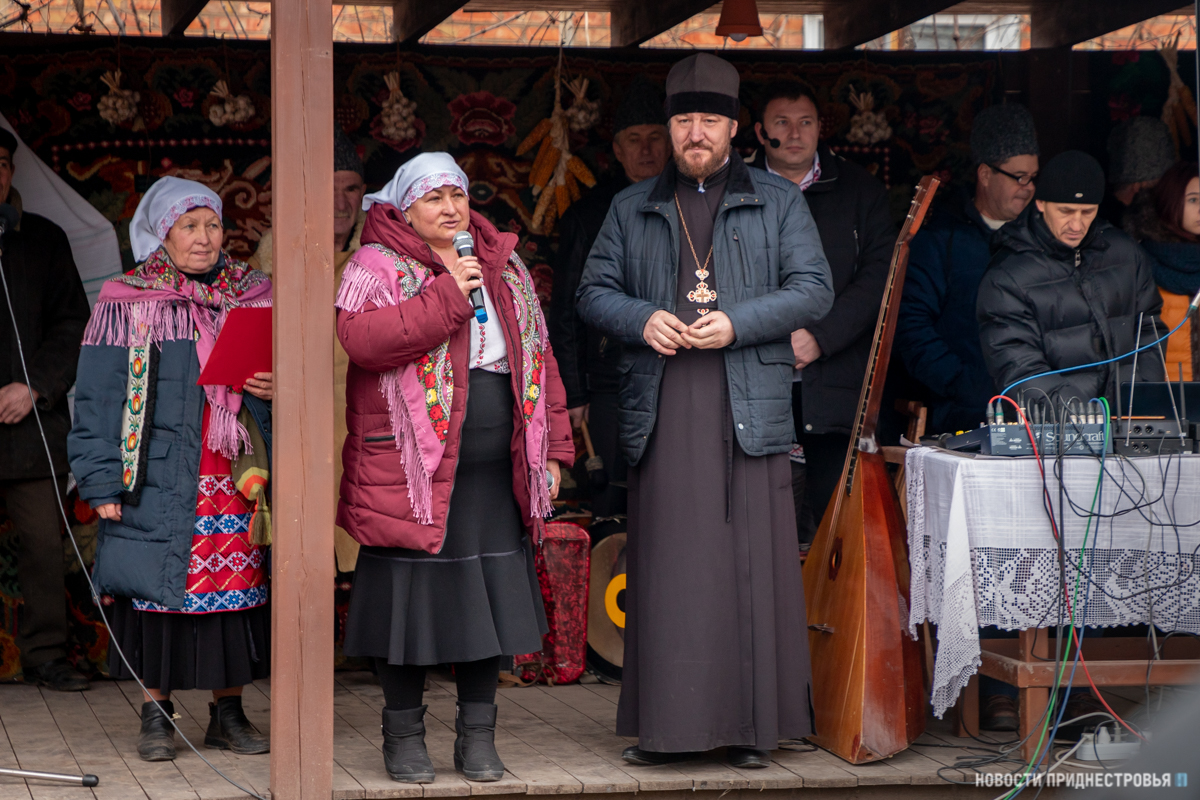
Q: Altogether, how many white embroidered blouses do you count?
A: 1